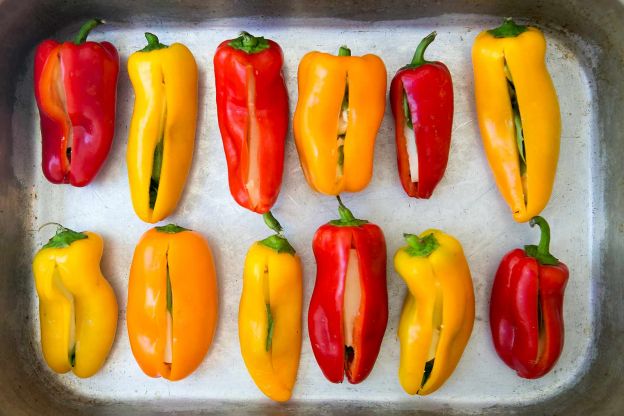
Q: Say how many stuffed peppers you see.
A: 12